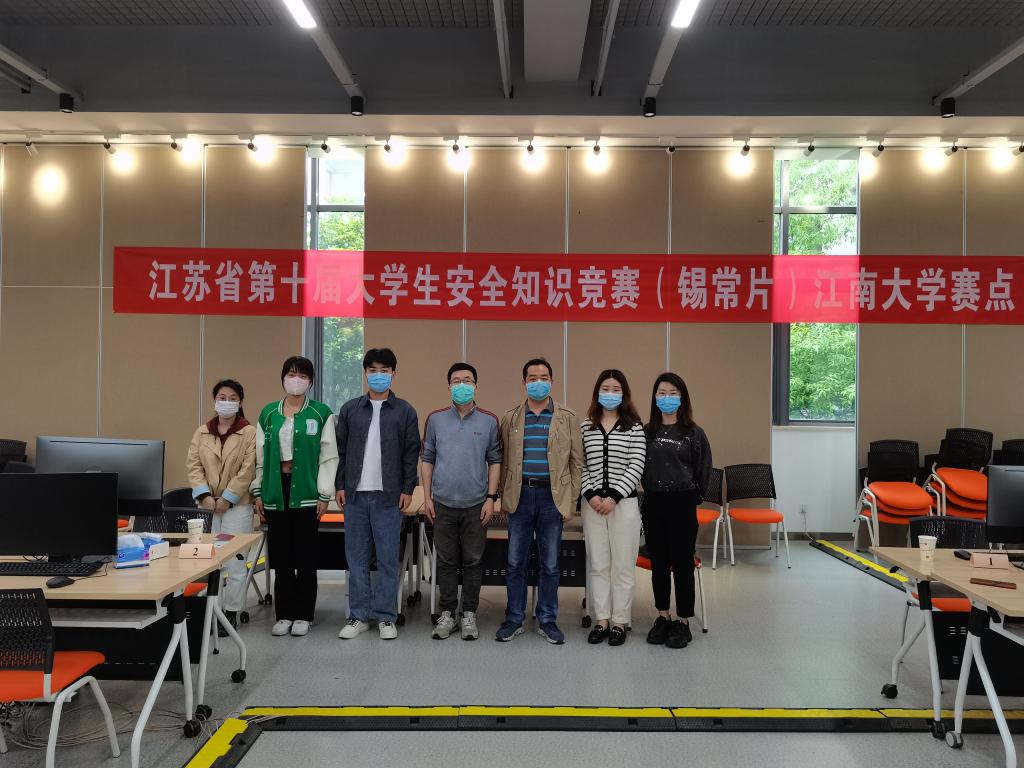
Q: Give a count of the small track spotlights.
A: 15